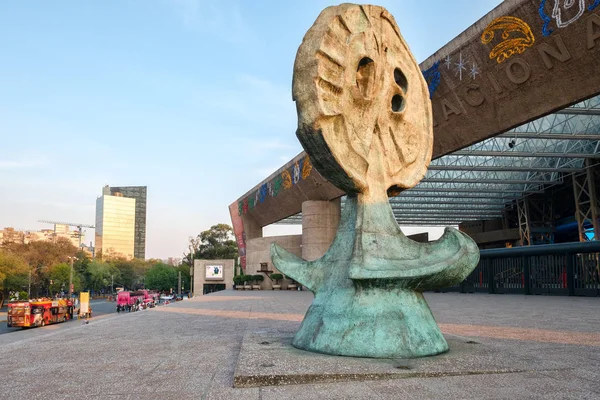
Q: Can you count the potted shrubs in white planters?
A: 5